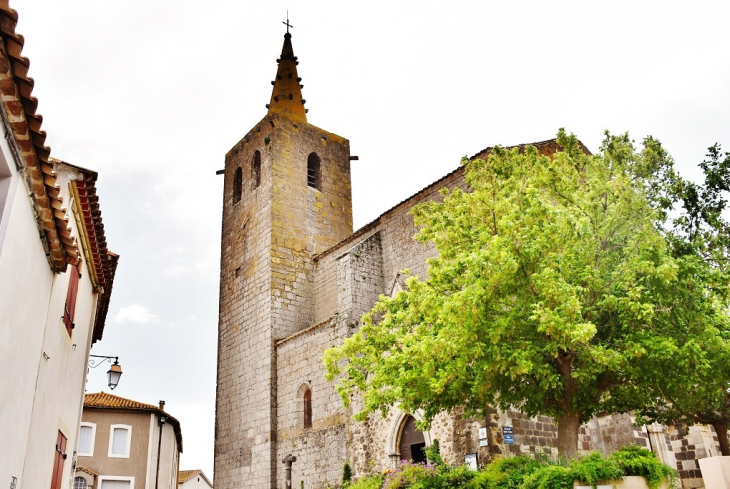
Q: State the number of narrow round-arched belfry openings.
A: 3